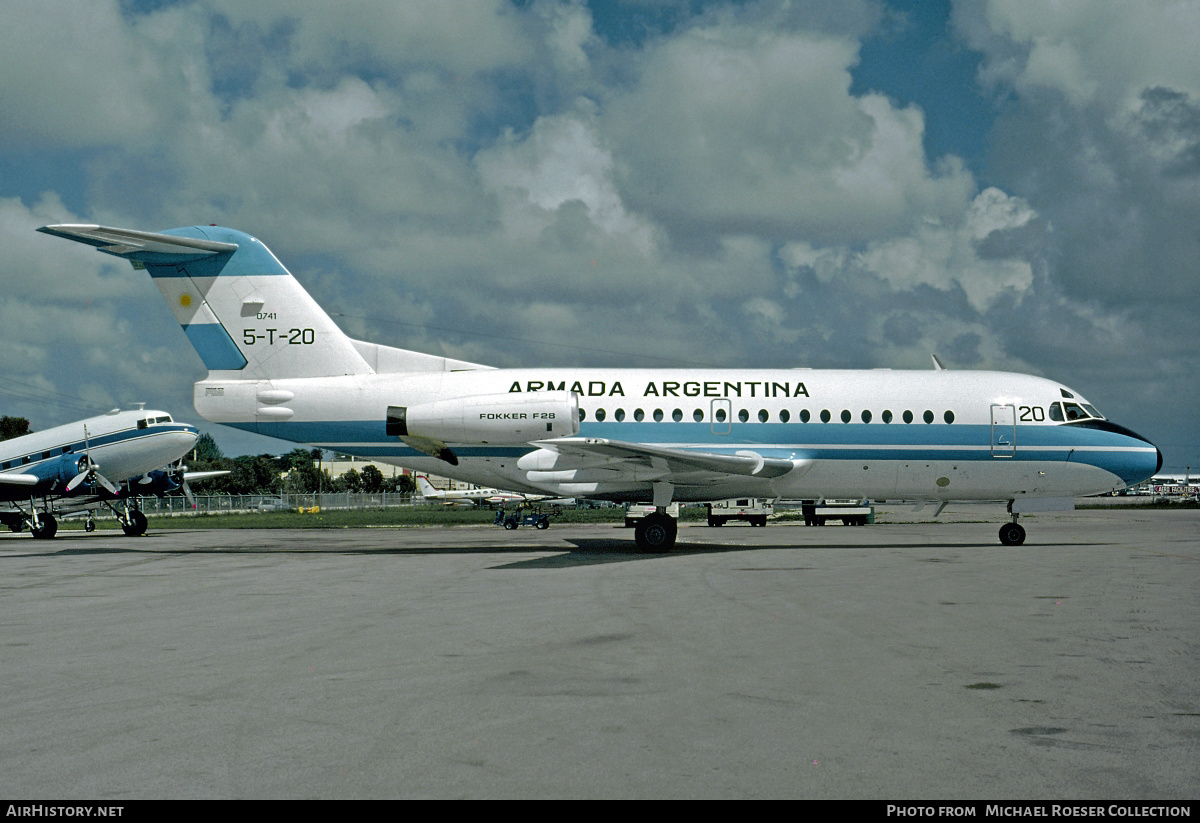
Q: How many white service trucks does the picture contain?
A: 3